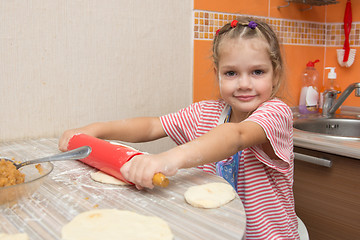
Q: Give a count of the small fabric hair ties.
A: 3